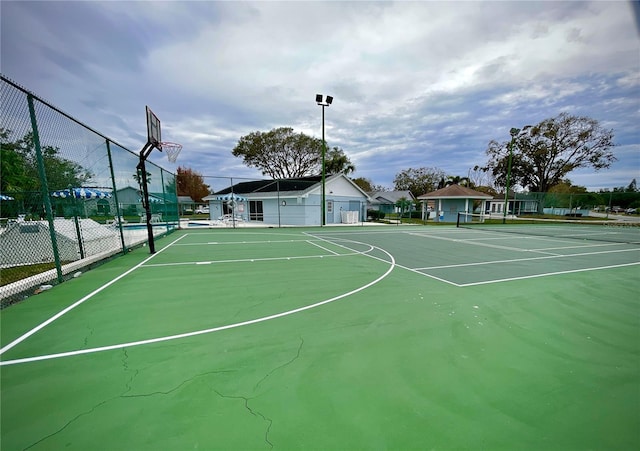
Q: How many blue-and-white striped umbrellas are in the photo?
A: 4